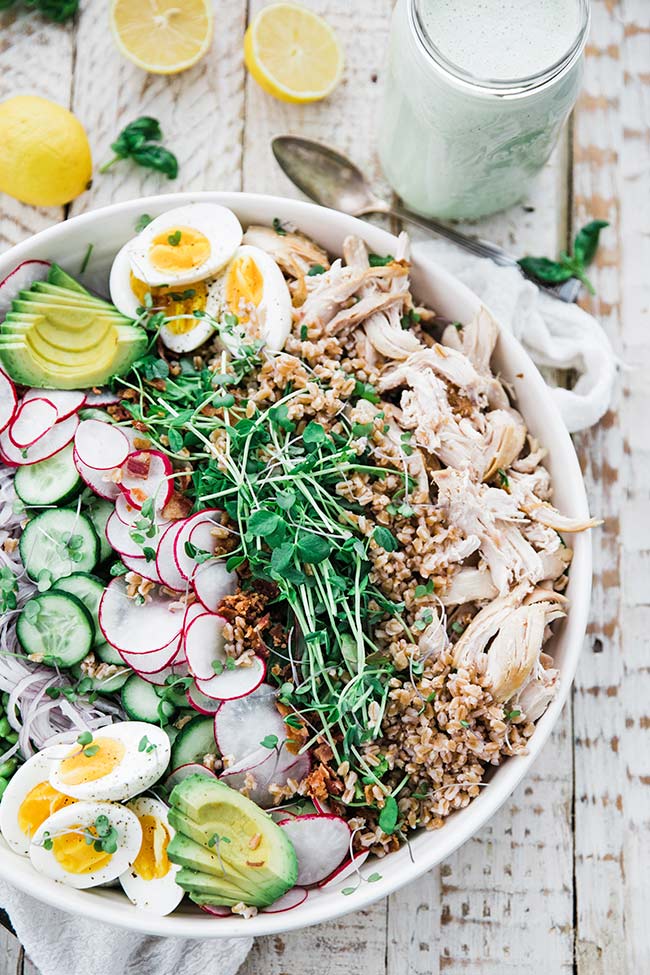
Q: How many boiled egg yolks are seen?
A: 8